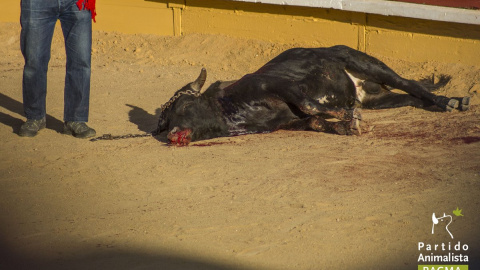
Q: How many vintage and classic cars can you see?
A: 0